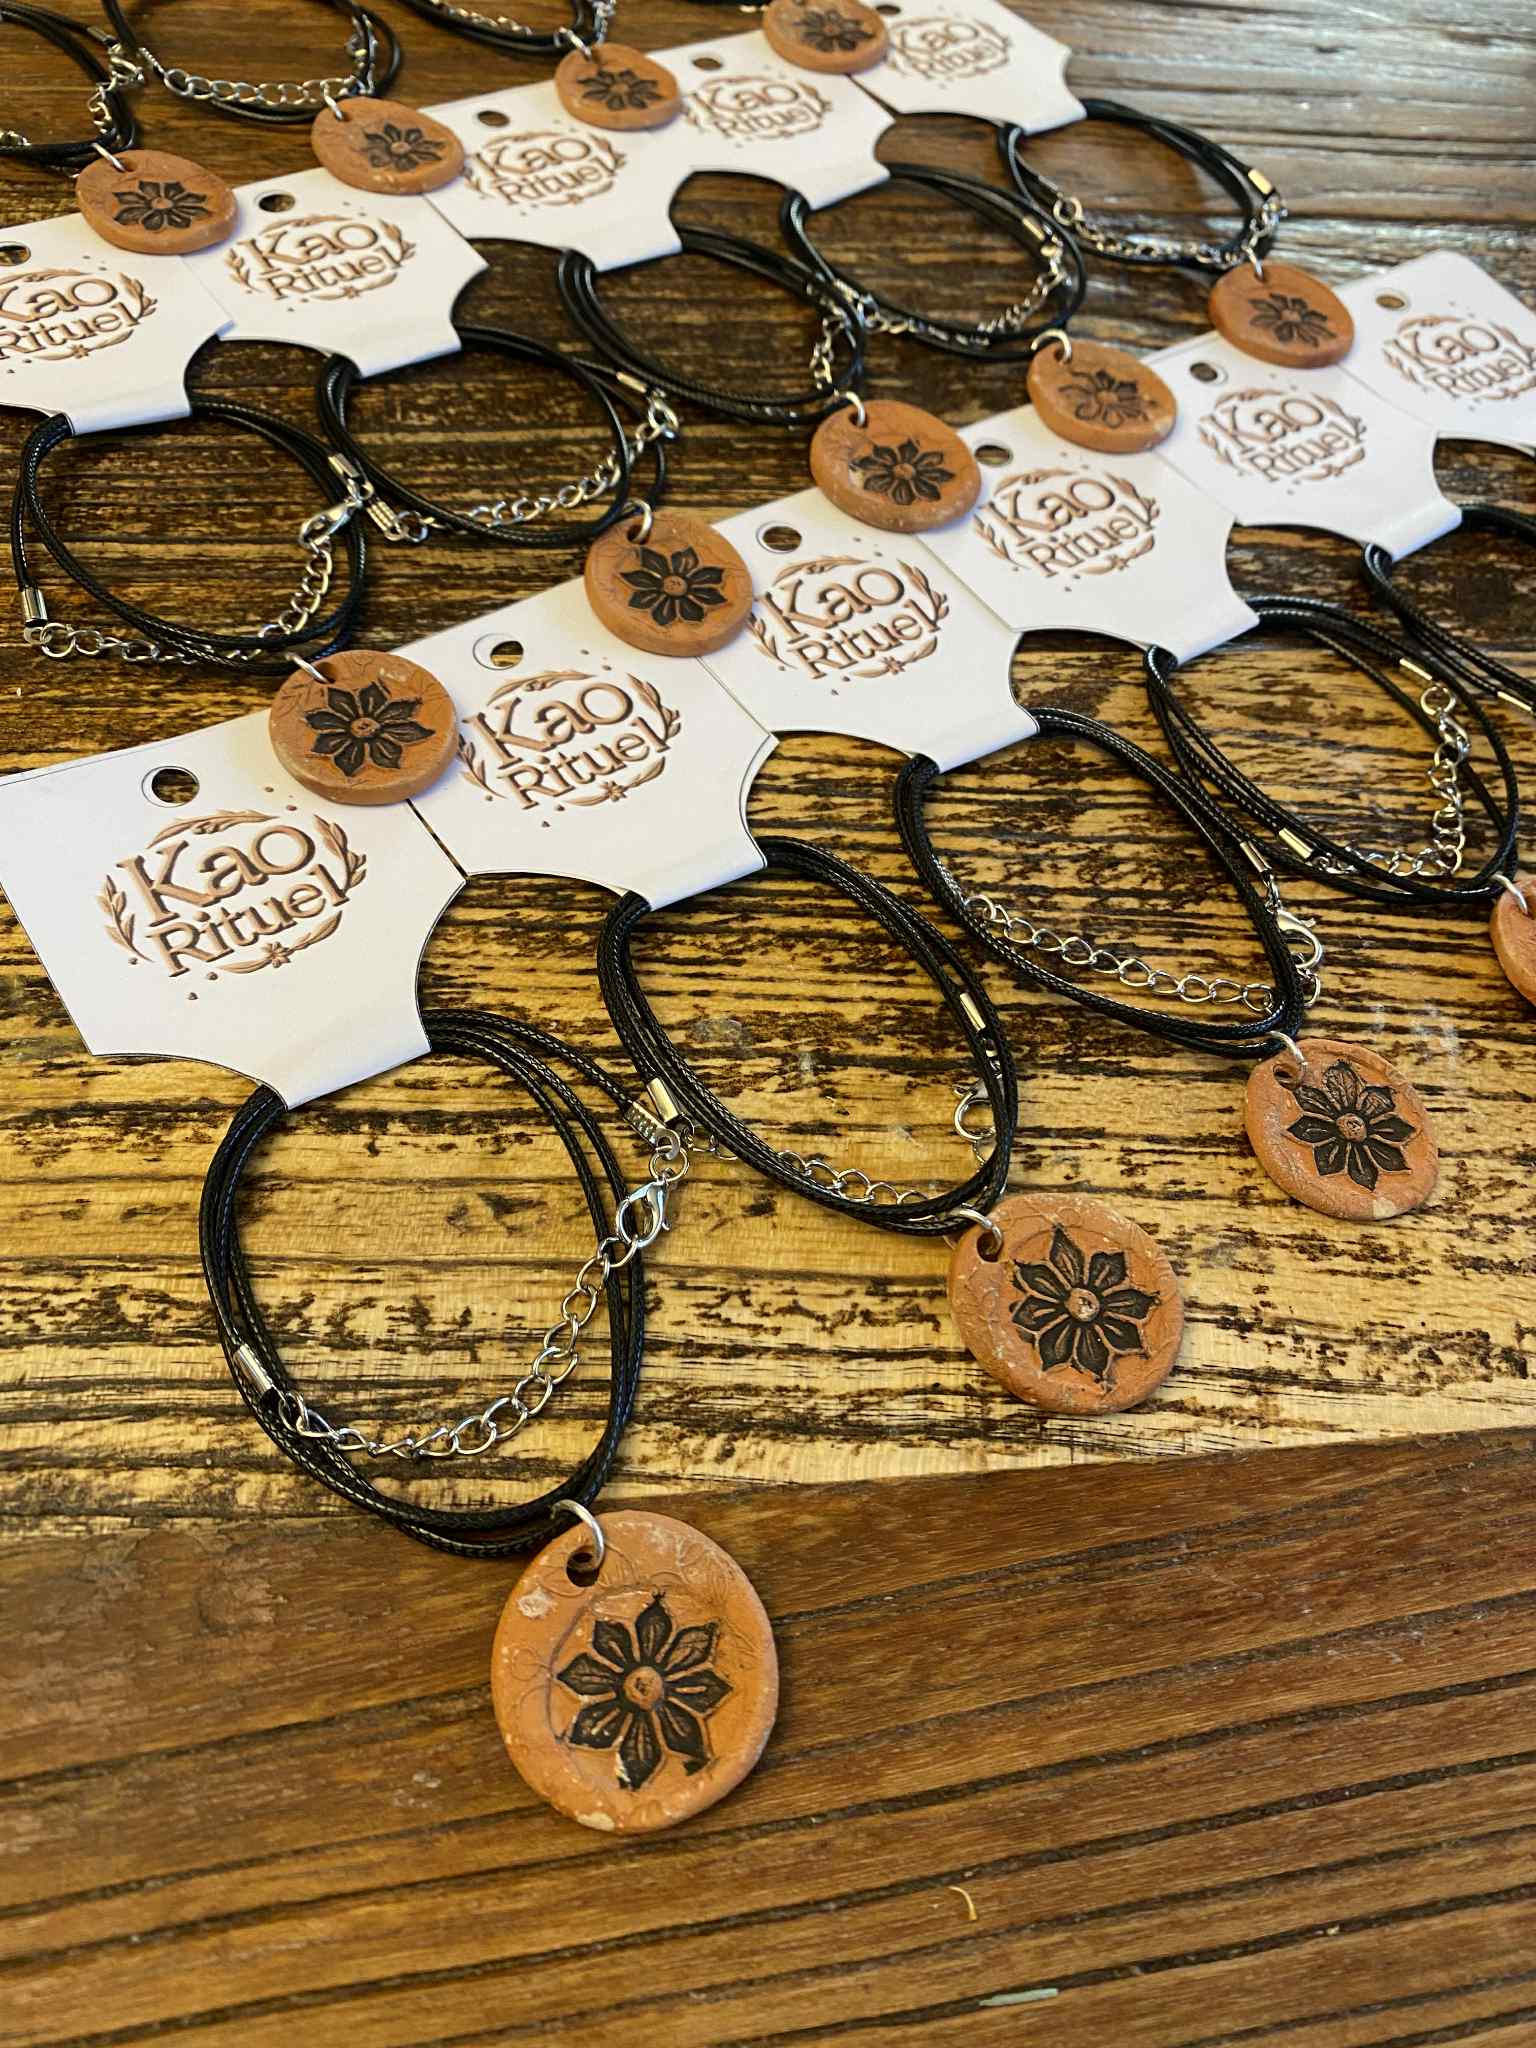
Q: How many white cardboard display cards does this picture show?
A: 11